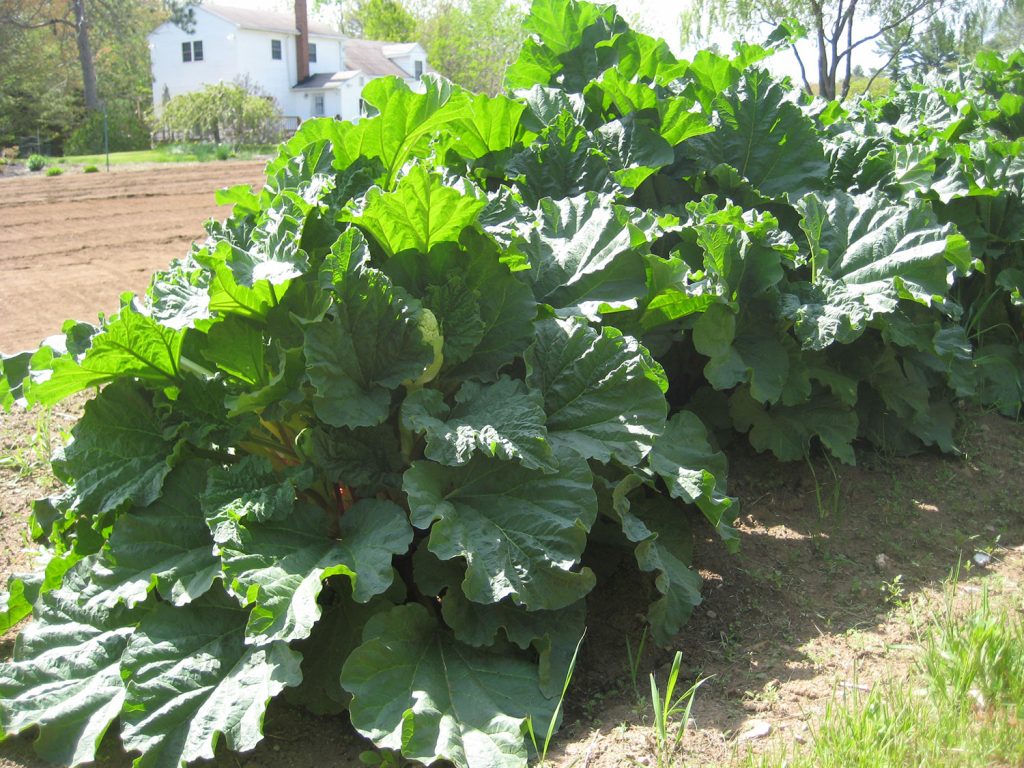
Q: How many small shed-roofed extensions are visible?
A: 1